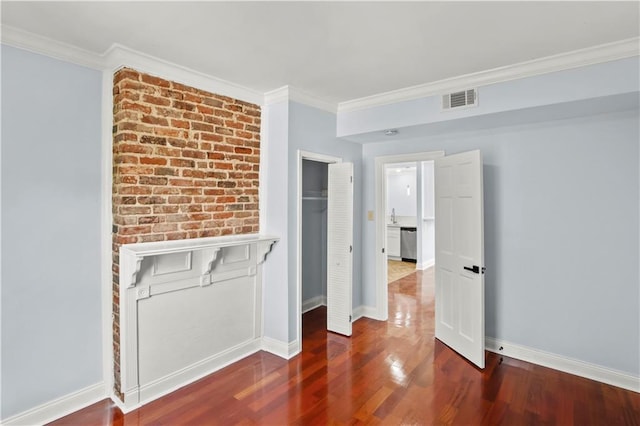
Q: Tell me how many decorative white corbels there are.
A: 3